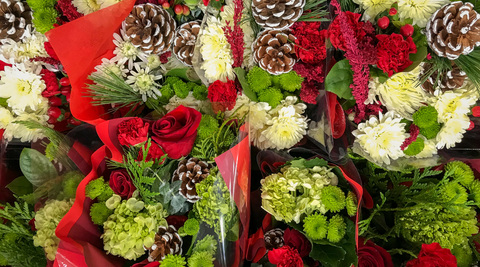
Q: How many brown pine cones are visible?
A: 10